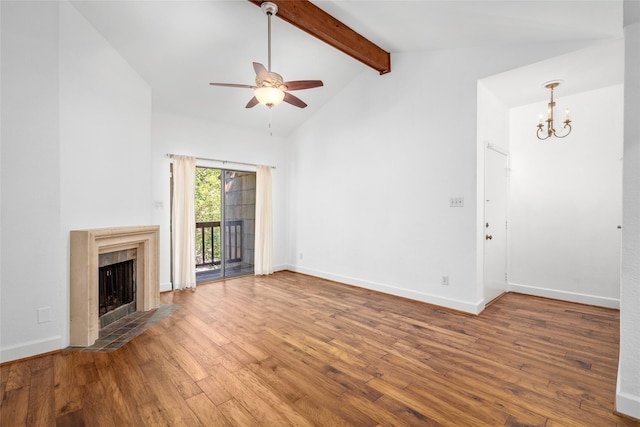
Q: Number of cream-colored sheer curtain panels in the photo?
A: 2